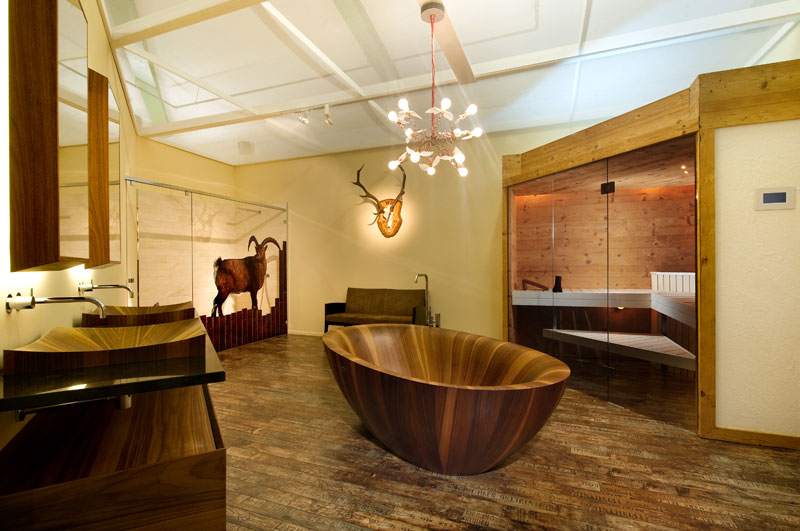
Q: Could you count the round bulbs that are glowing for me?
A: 12